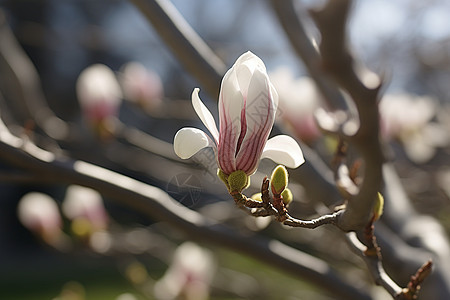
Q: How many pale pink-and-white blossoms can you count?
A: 8